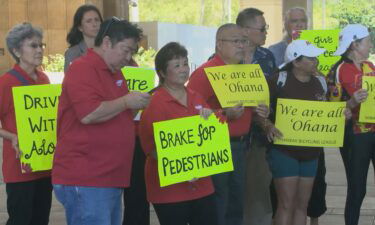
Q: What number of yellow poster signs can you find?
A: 7